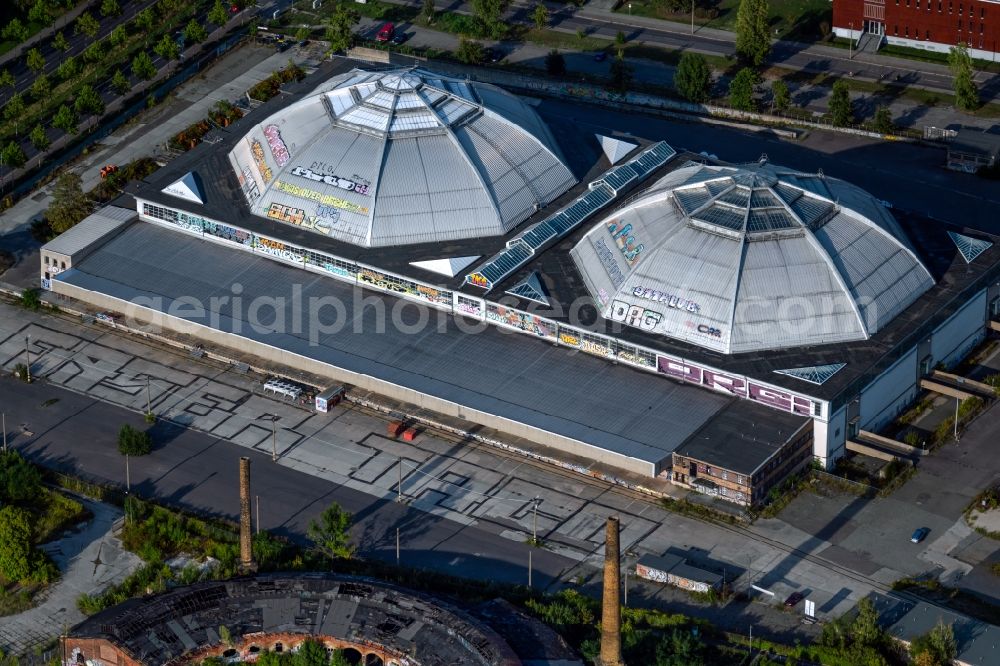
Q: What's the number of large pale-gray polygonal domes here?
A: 2